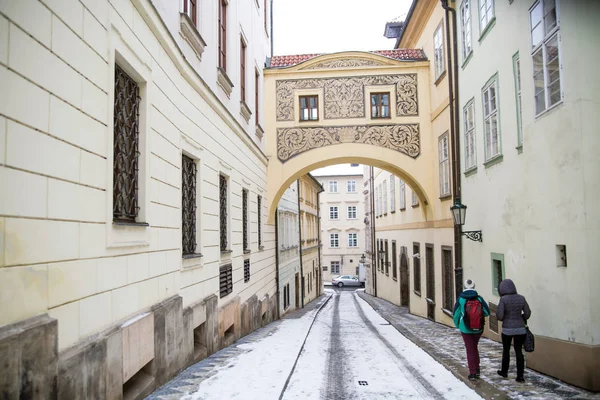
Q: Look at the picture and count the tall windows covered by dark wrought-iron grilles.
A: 5